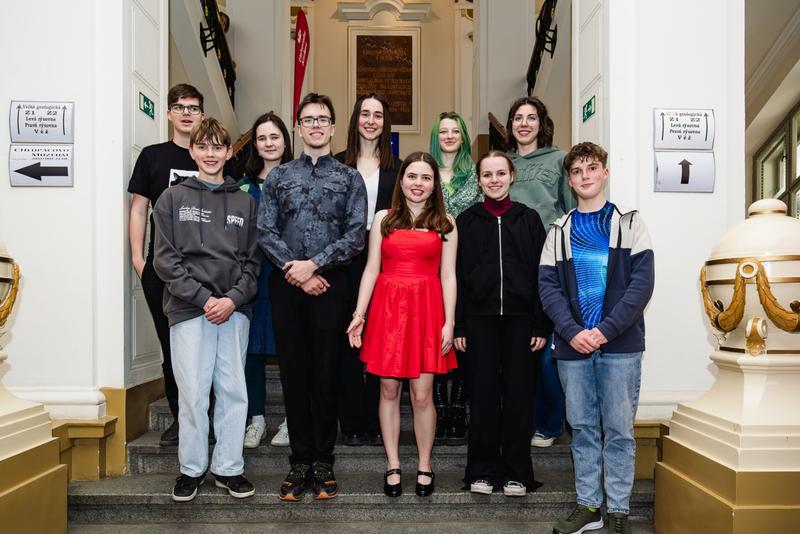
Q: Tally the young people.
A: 10